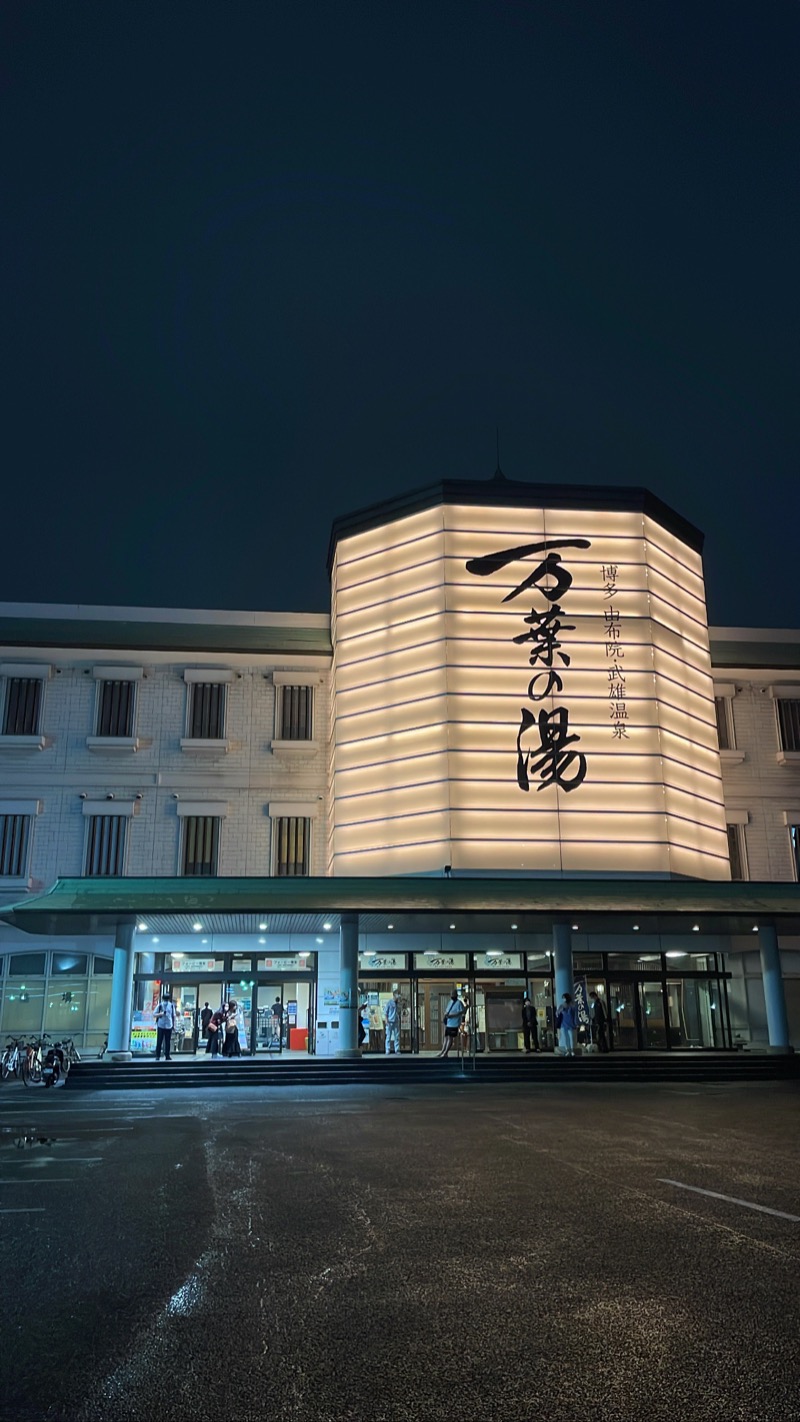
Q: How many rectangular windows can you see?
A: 12